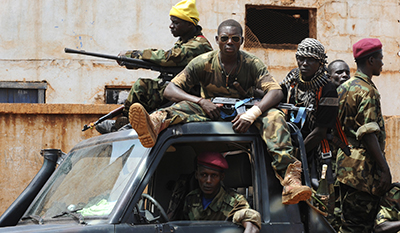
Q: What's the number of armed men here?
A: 6